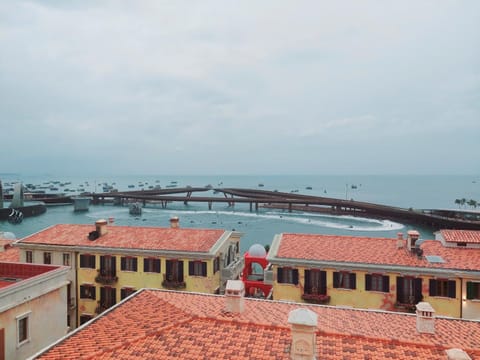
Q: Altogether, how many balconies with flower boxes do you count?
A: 5